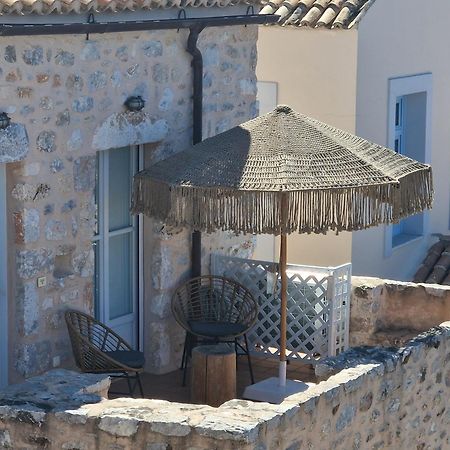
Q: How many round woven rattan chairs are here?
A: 2